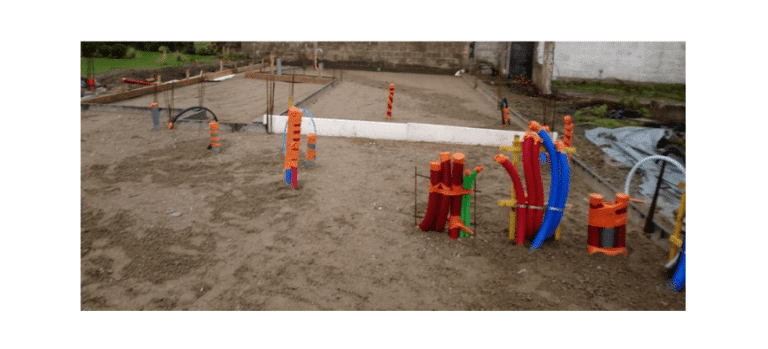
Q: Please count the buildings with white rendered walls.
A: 1